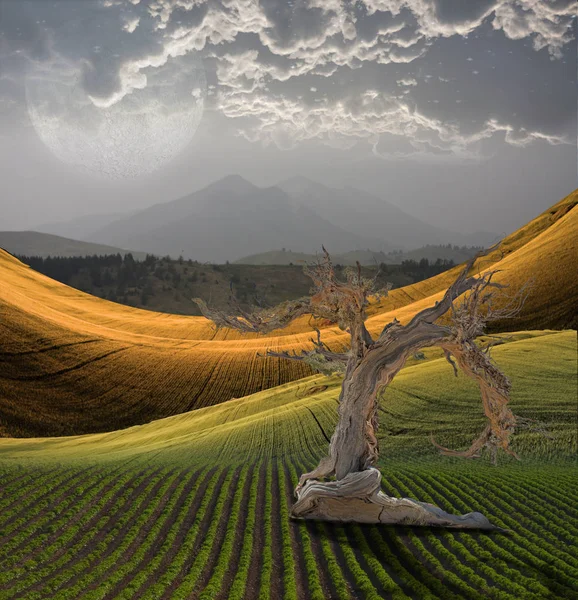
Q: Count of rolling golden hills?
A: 2